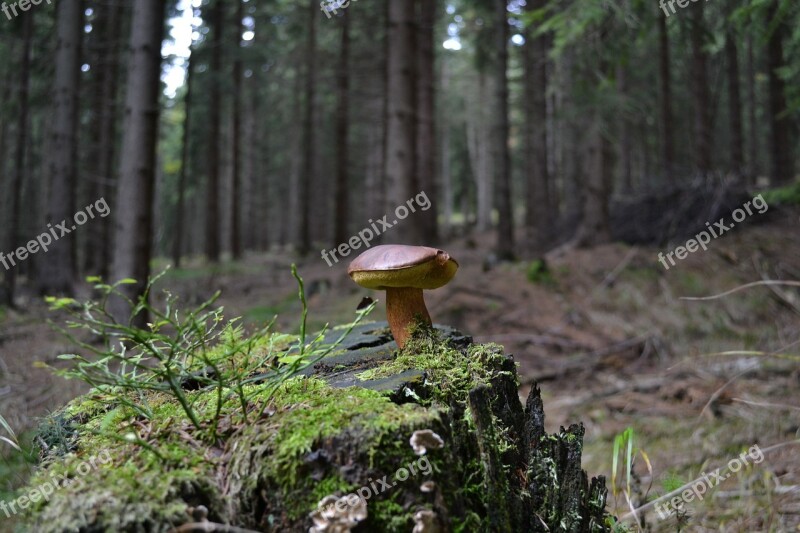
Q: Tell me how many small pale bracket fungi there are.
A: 4